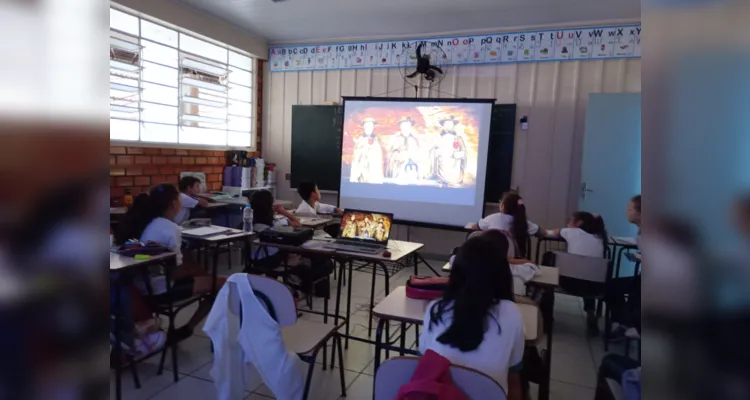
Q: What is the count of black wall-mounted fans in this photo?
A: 1